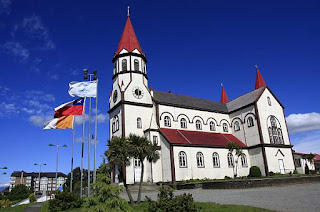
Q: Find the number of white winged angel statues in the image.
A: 0